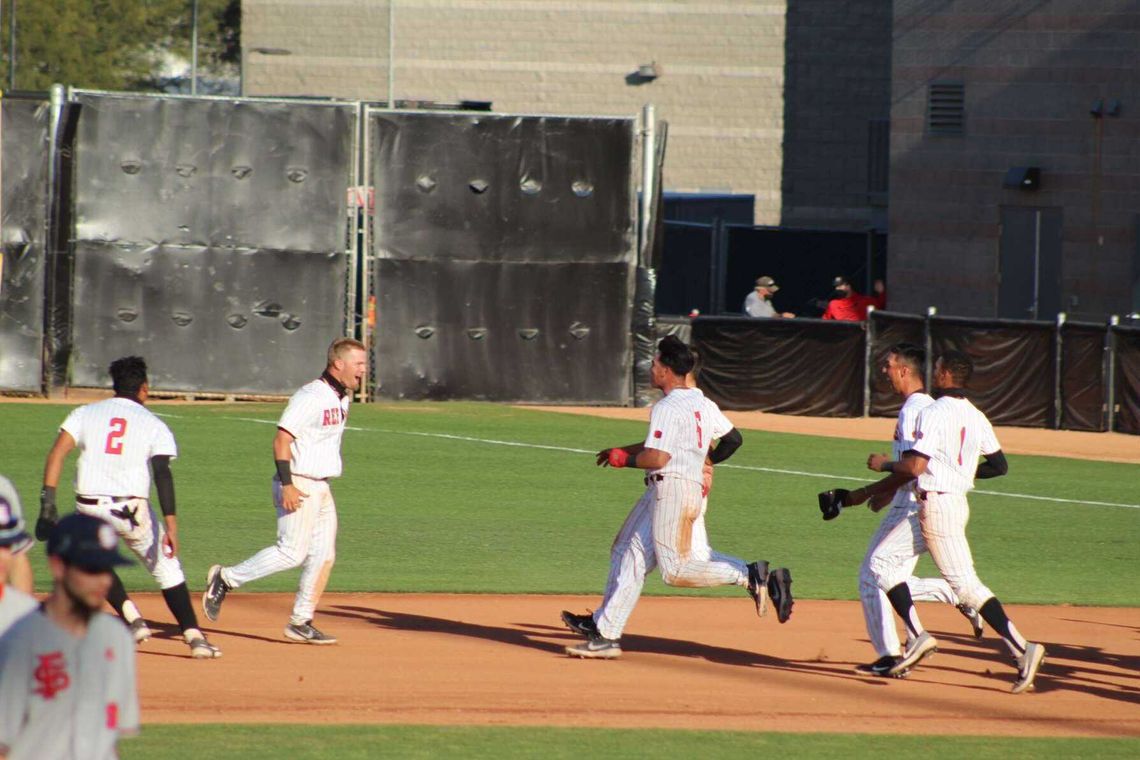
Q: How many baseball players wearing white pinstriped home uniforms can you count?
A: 6